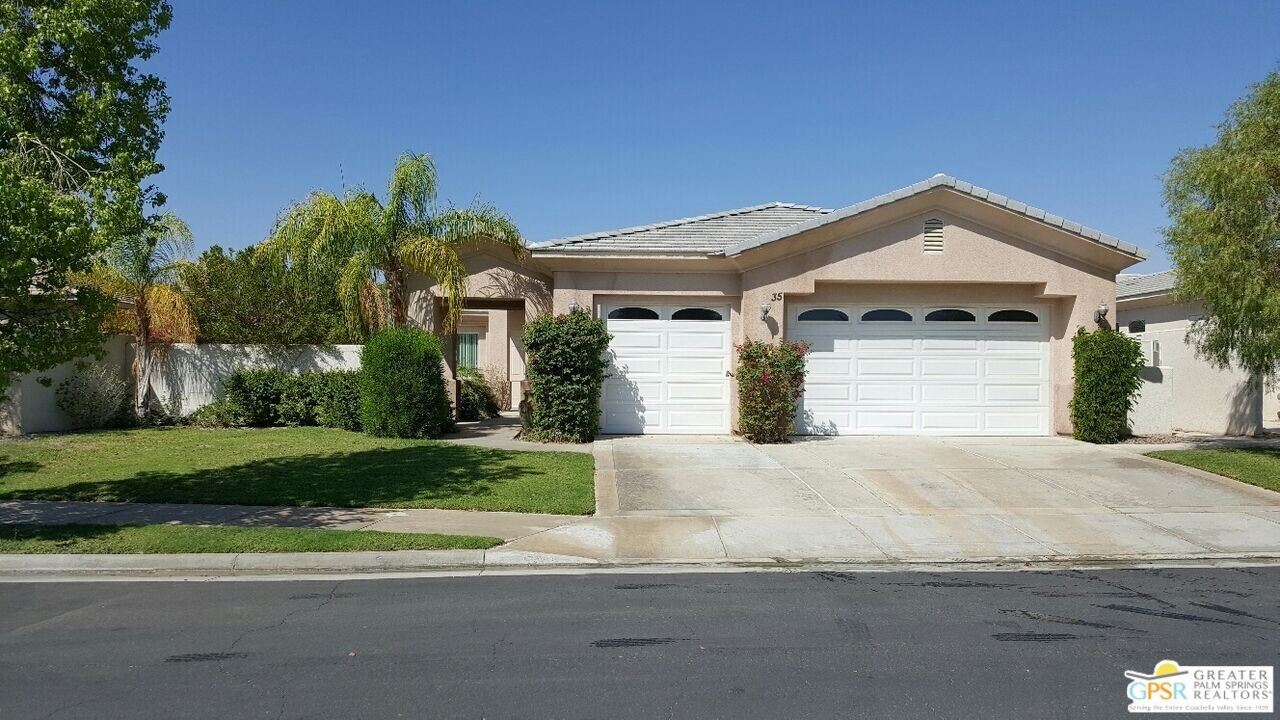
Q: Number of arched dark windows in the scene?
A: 6